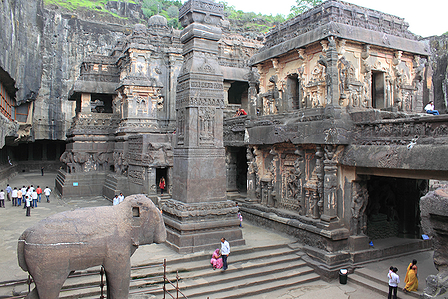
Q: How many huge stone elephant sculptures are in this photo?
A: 1